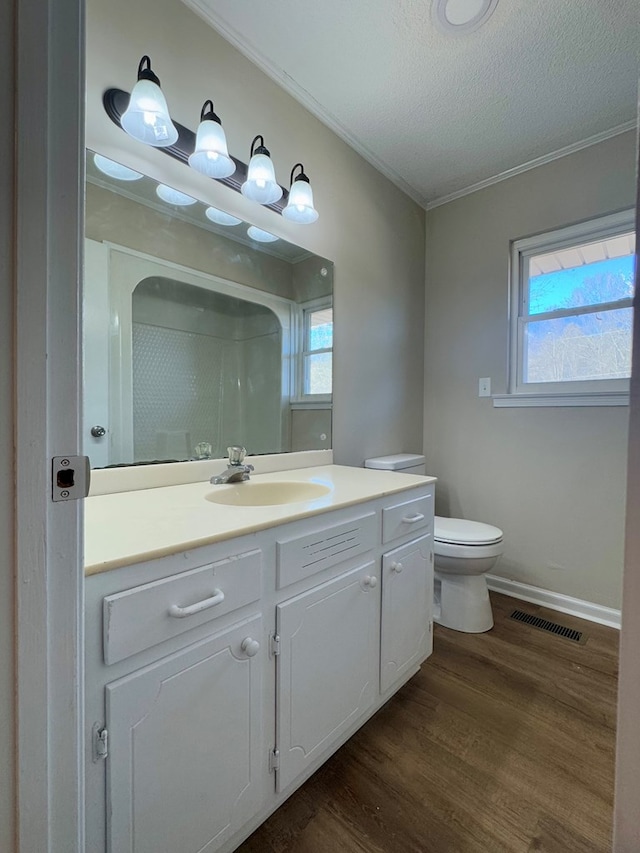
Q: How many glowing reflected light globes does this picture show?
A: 4